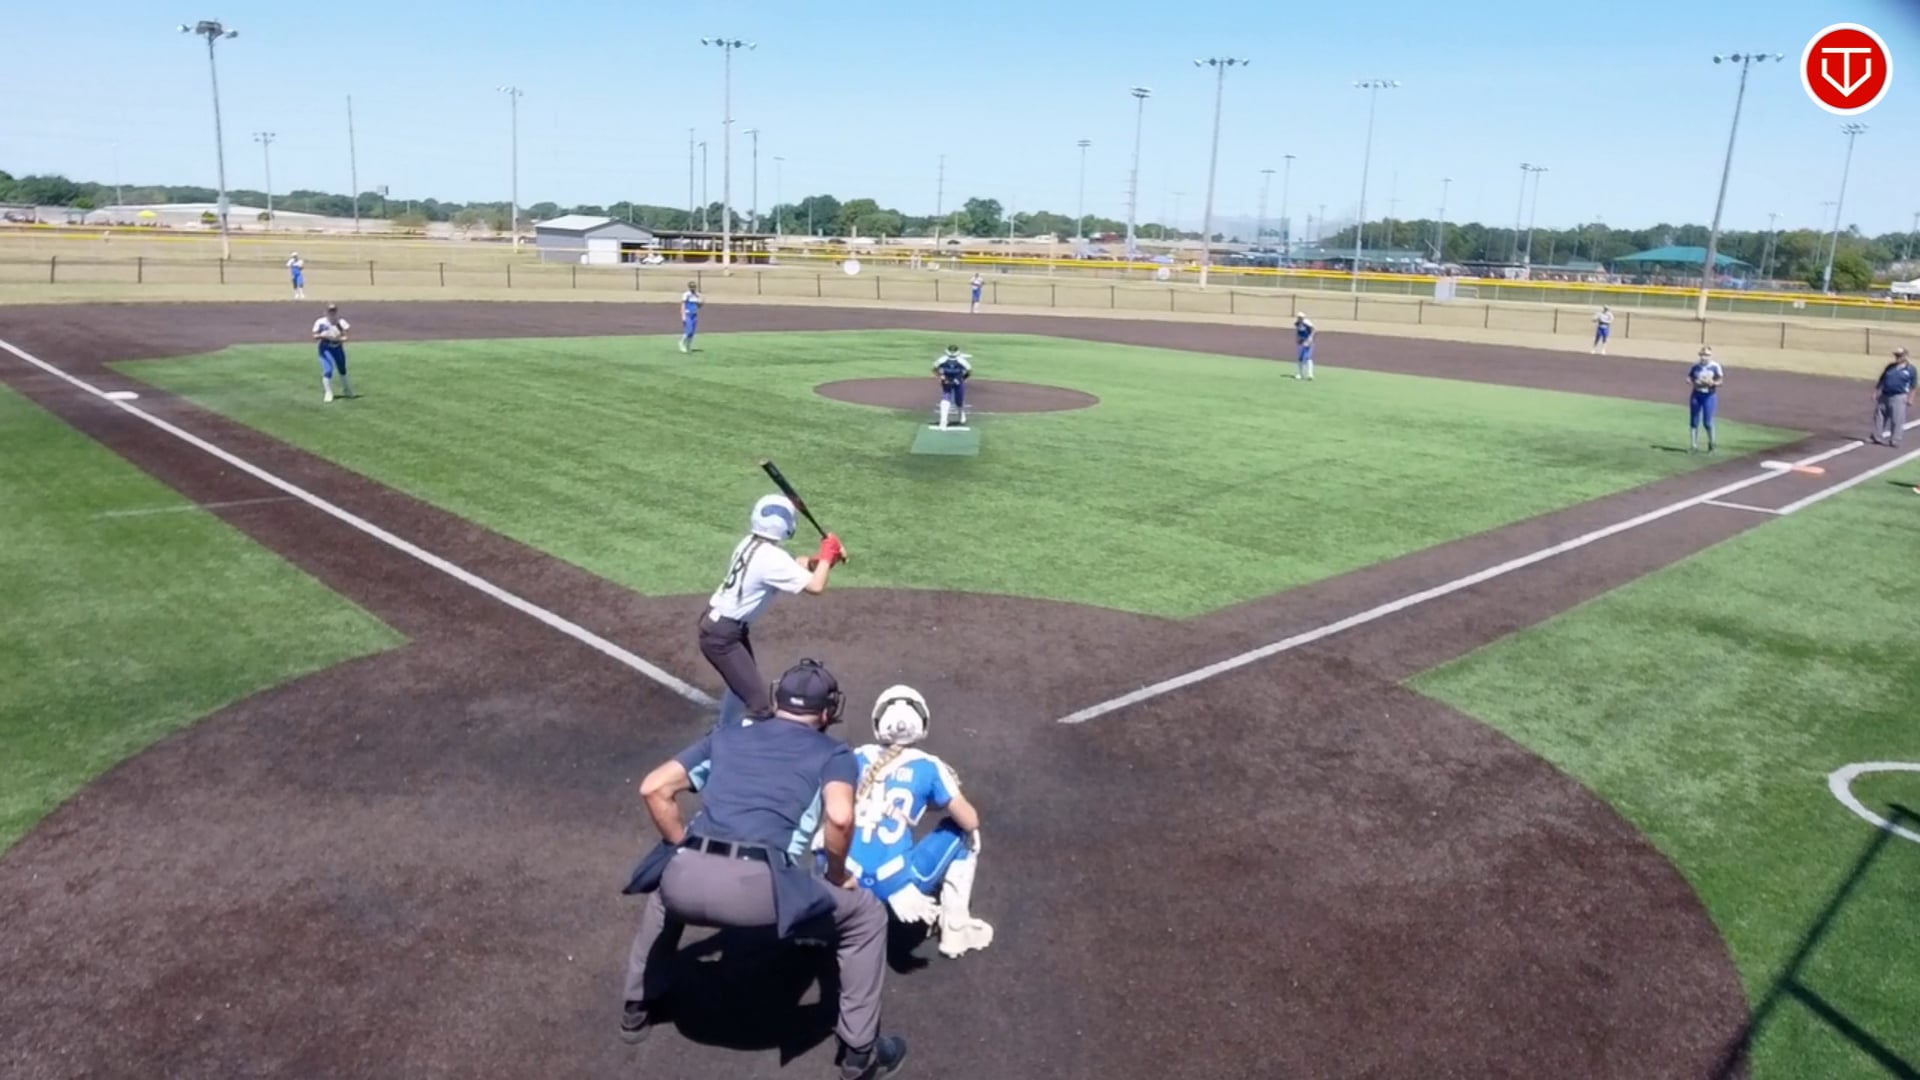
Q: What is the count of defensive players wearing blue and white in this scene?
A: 9